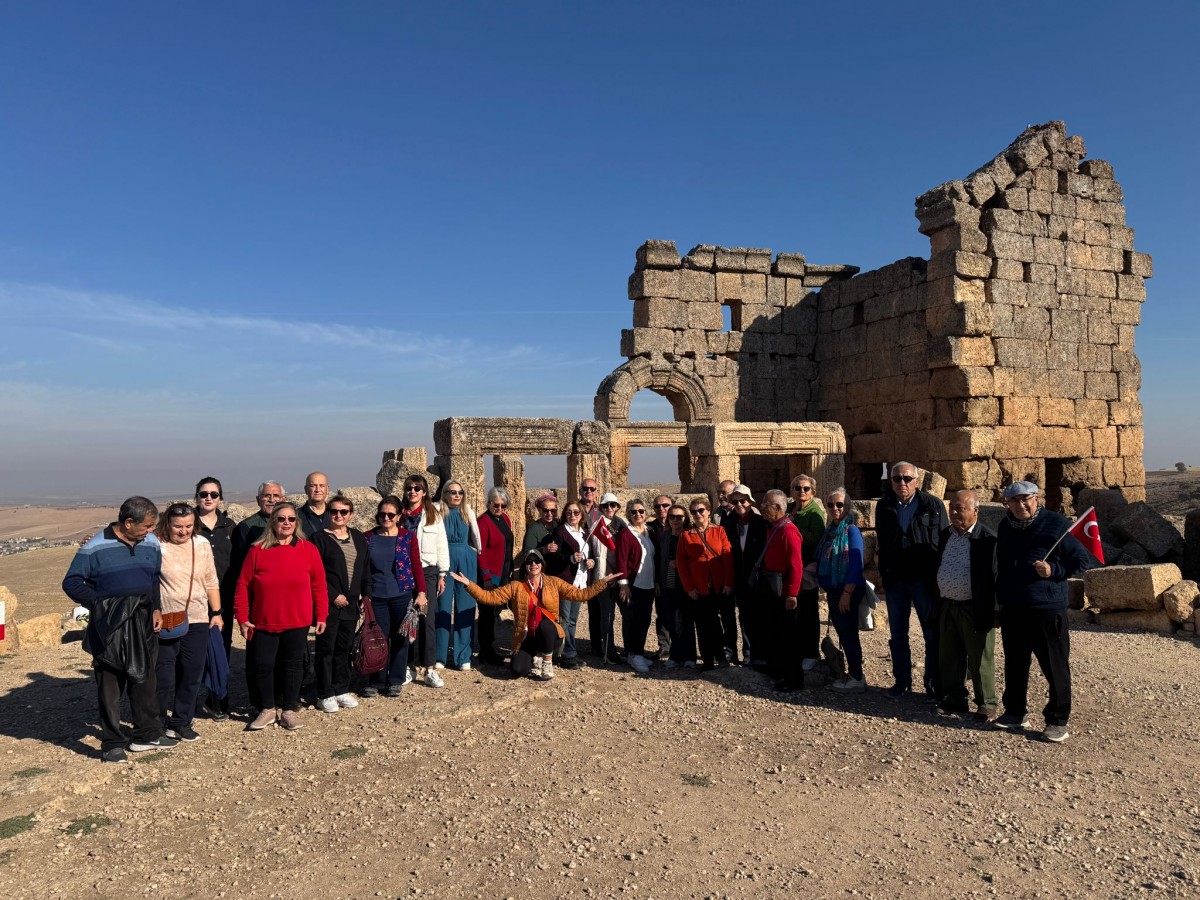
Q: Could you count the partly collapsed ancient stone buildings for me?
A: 1